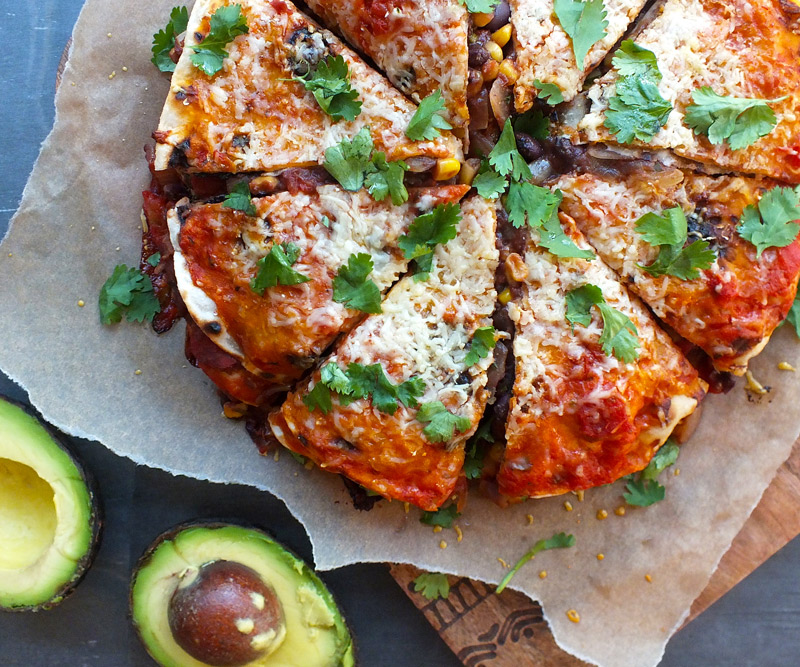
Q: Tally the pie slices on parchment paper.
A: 8